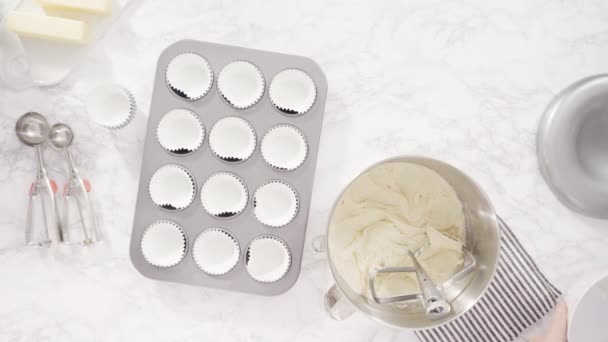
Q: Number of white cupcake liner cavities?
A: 12